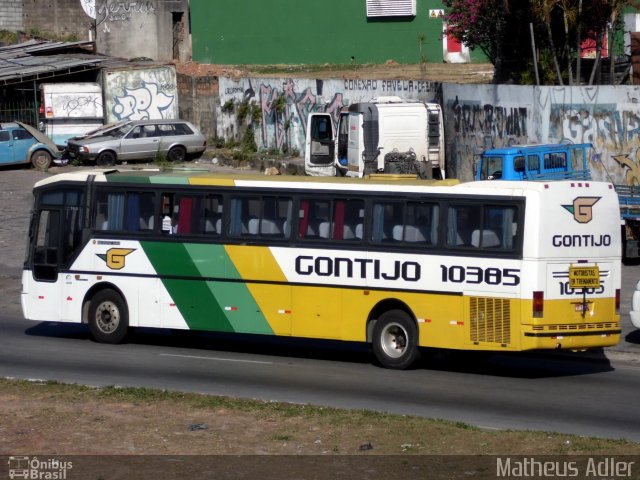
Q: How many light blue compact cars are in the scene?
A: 1